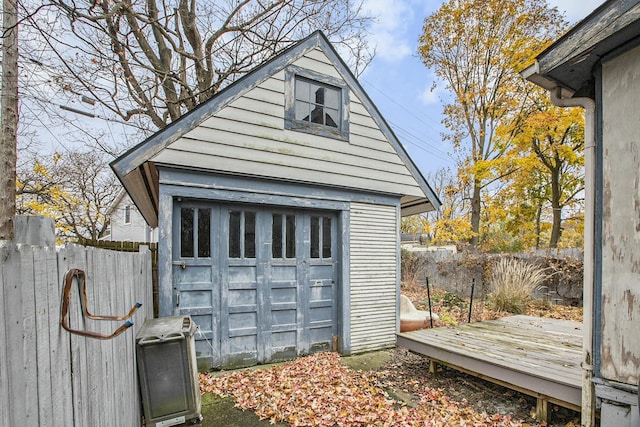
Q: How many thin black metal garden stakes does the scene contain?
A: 2